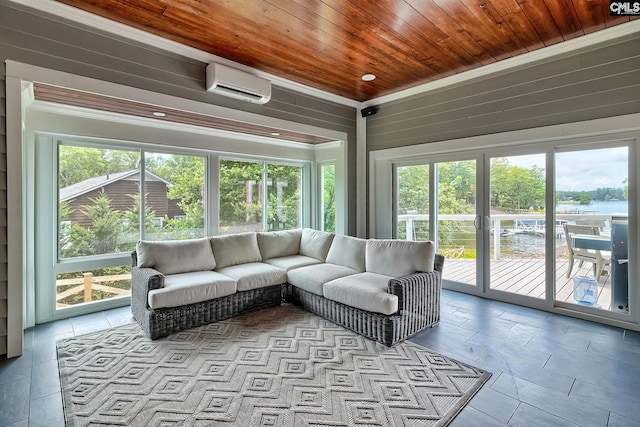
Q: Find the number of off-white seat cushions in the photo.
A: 5